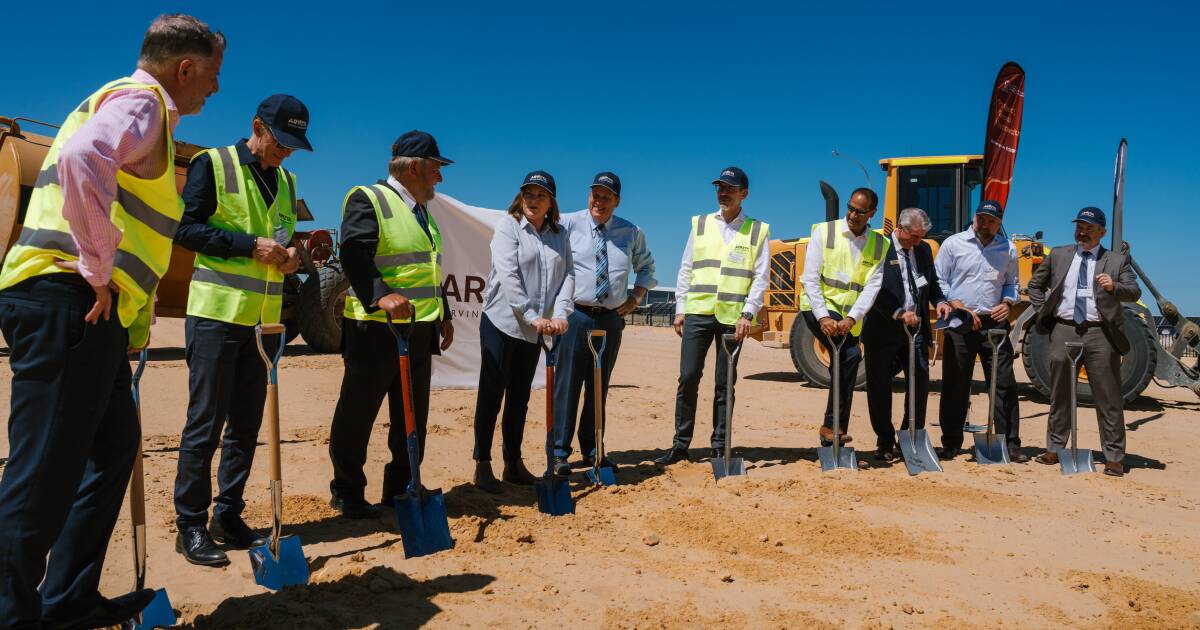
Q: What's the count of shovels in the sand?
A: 10